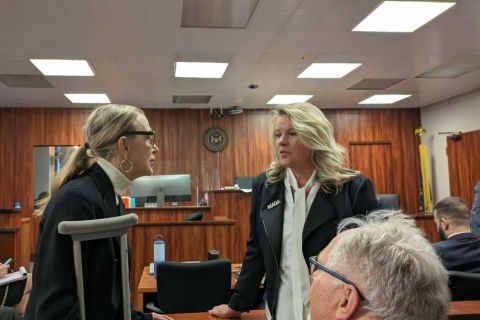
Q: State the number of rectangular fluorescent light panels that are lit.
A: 7